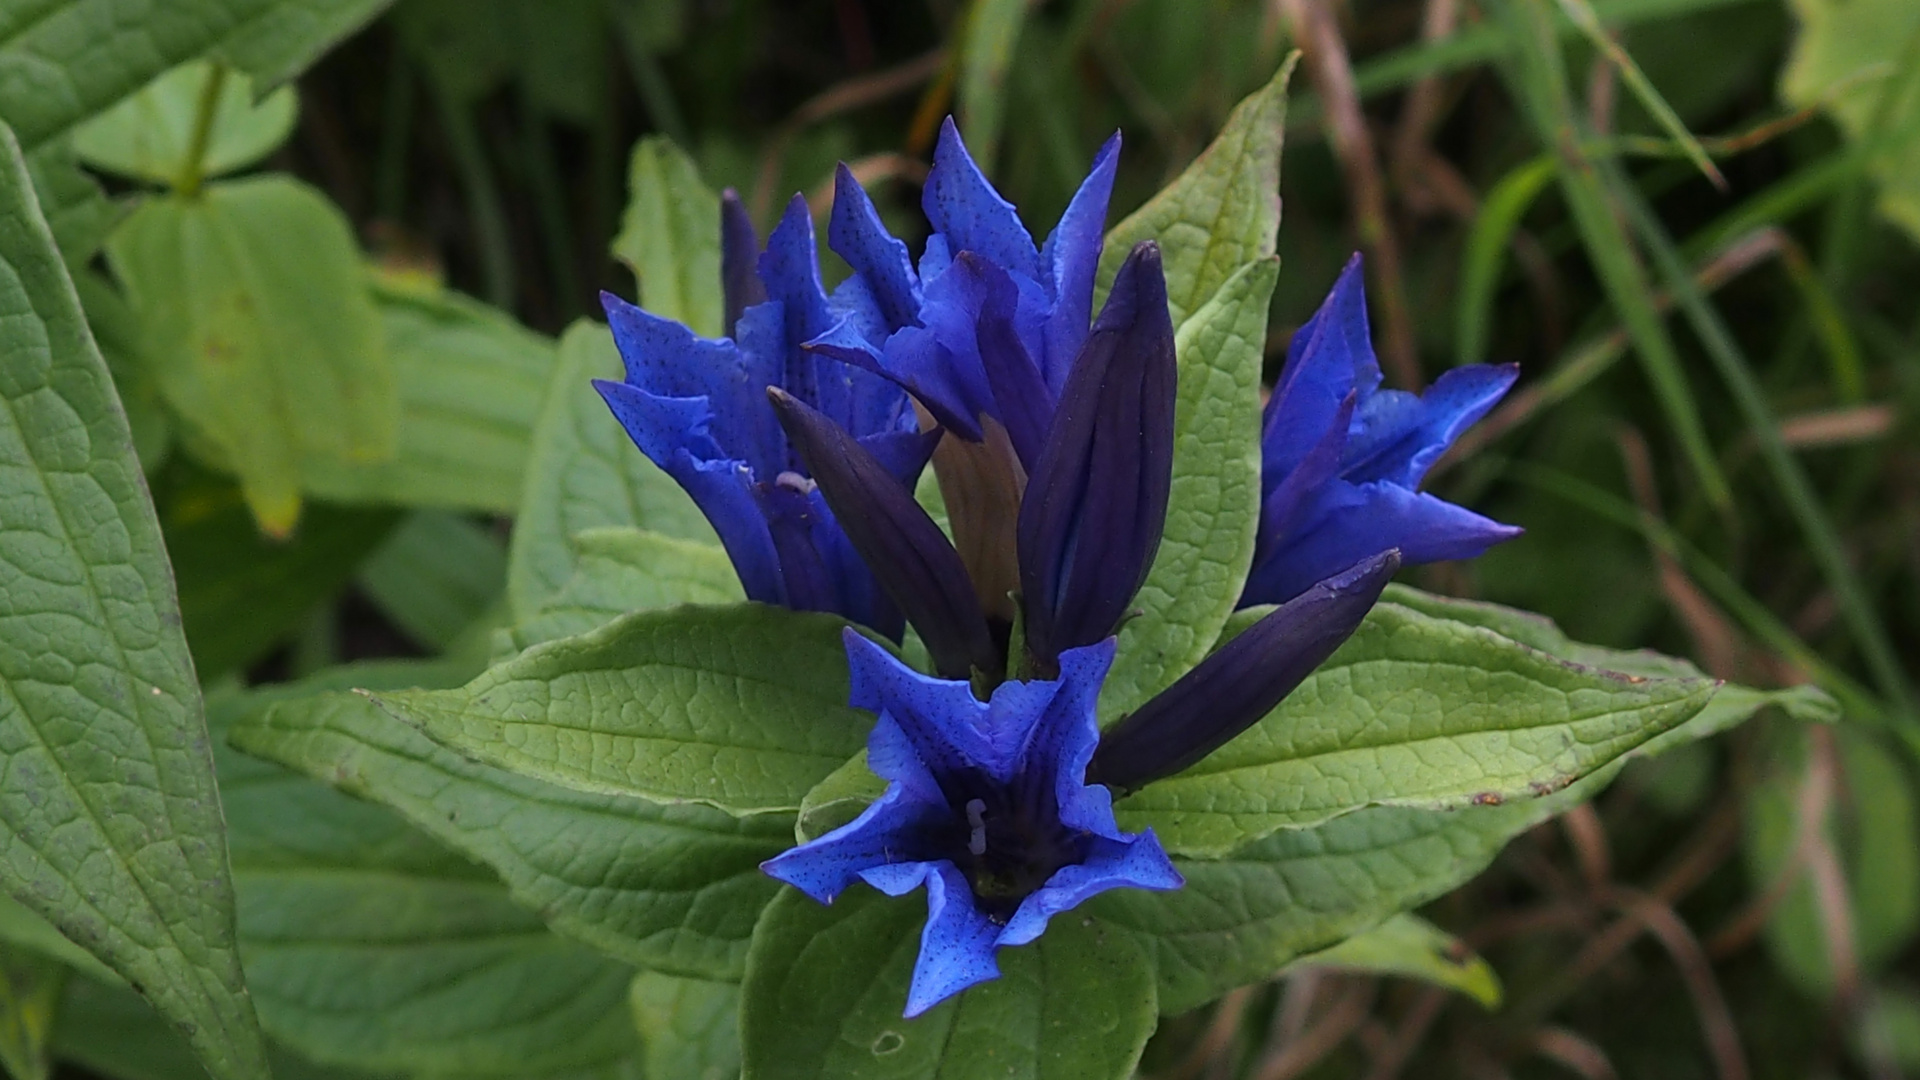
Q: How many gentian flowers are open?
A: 4